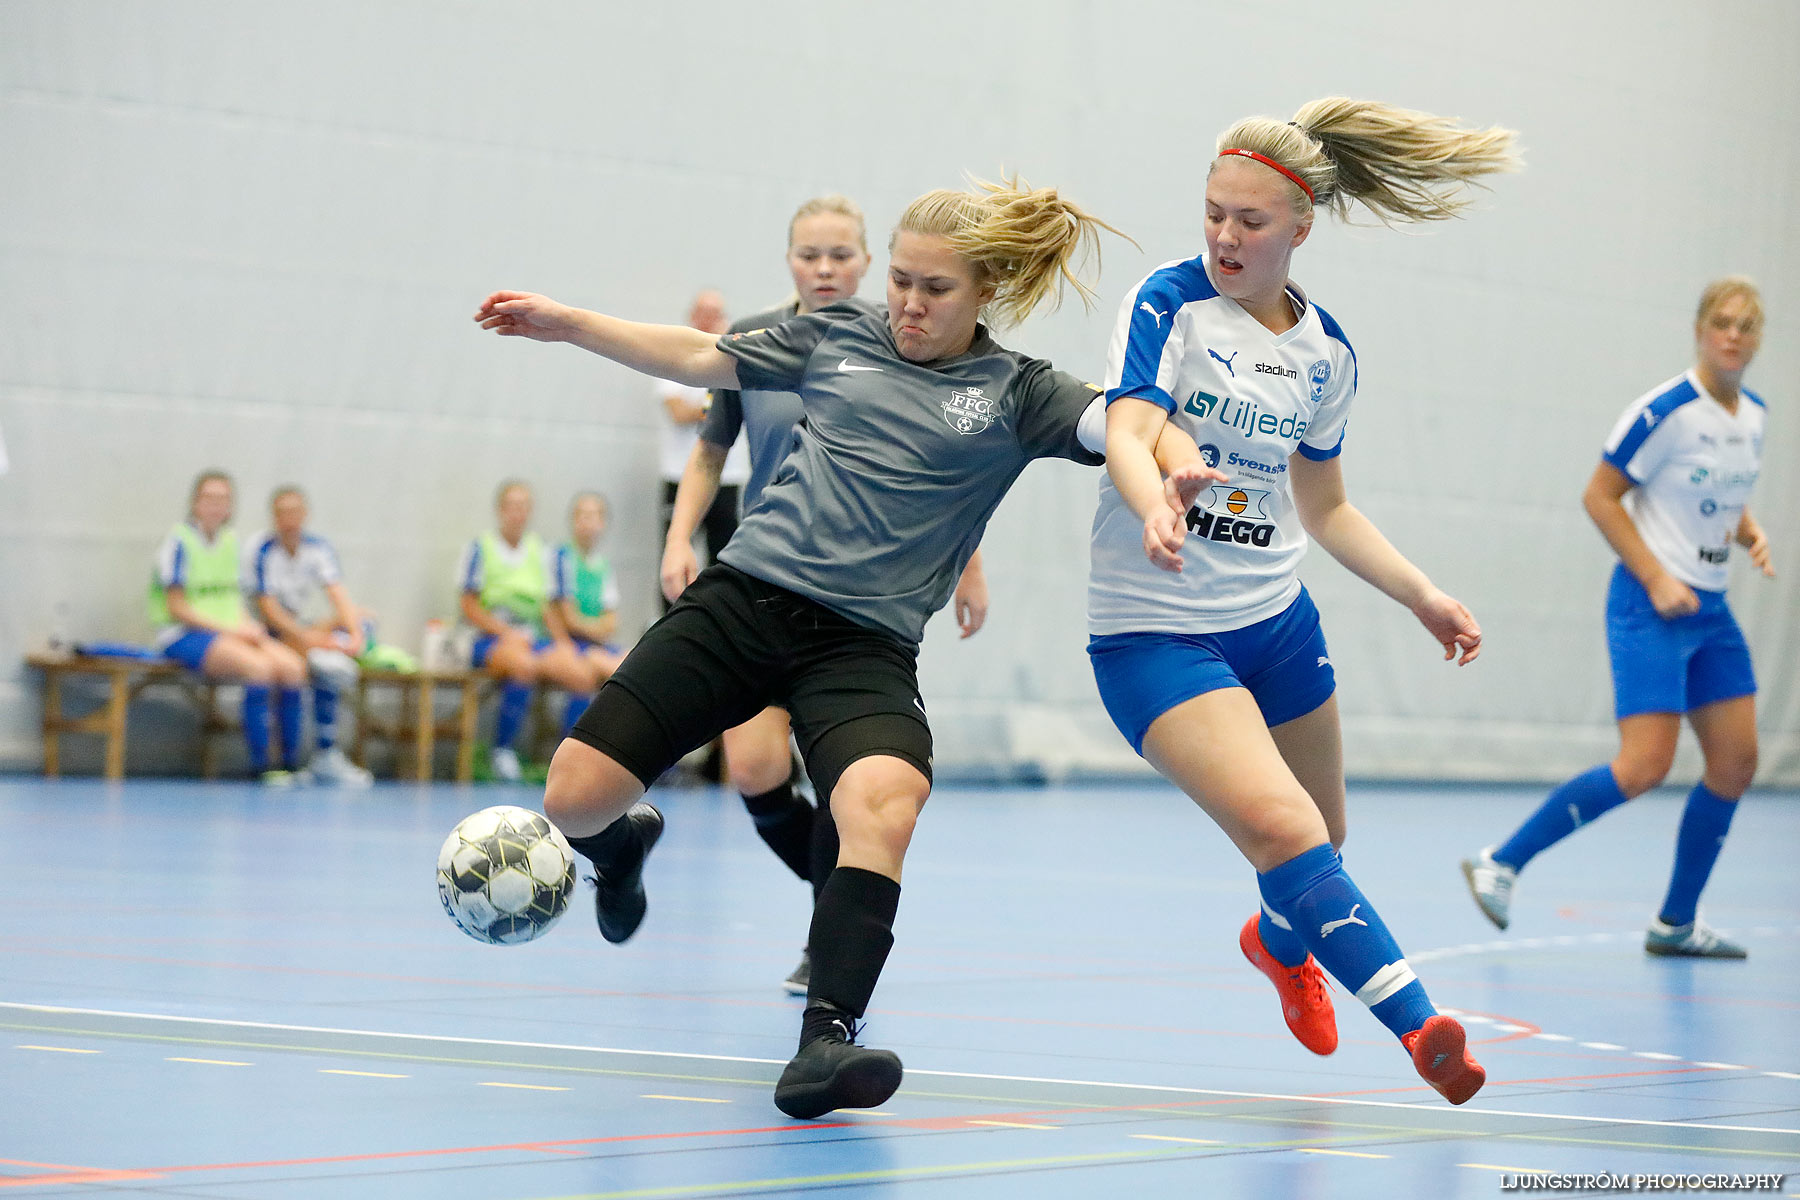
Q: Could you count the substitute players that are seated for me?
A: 4